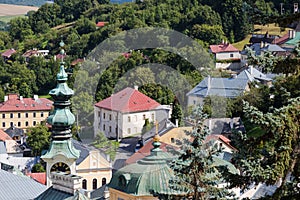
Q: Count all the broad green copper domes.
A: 1